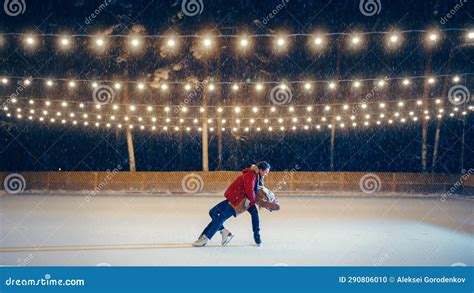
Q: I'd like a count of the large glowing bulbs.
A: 13